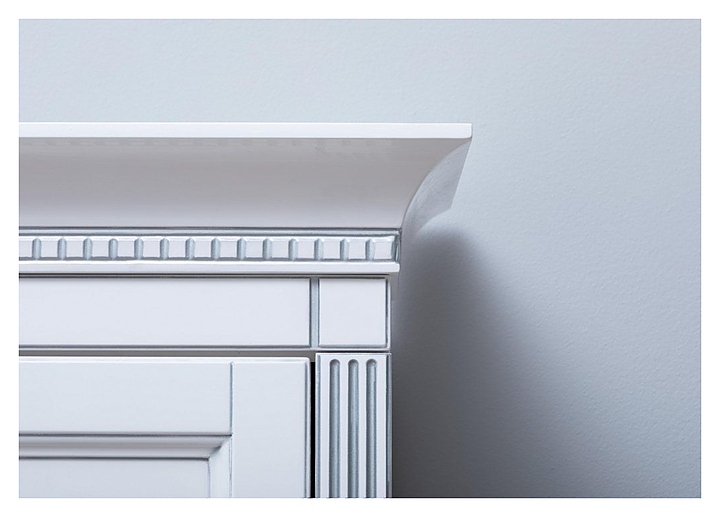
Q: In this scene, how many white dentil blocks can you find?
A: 15